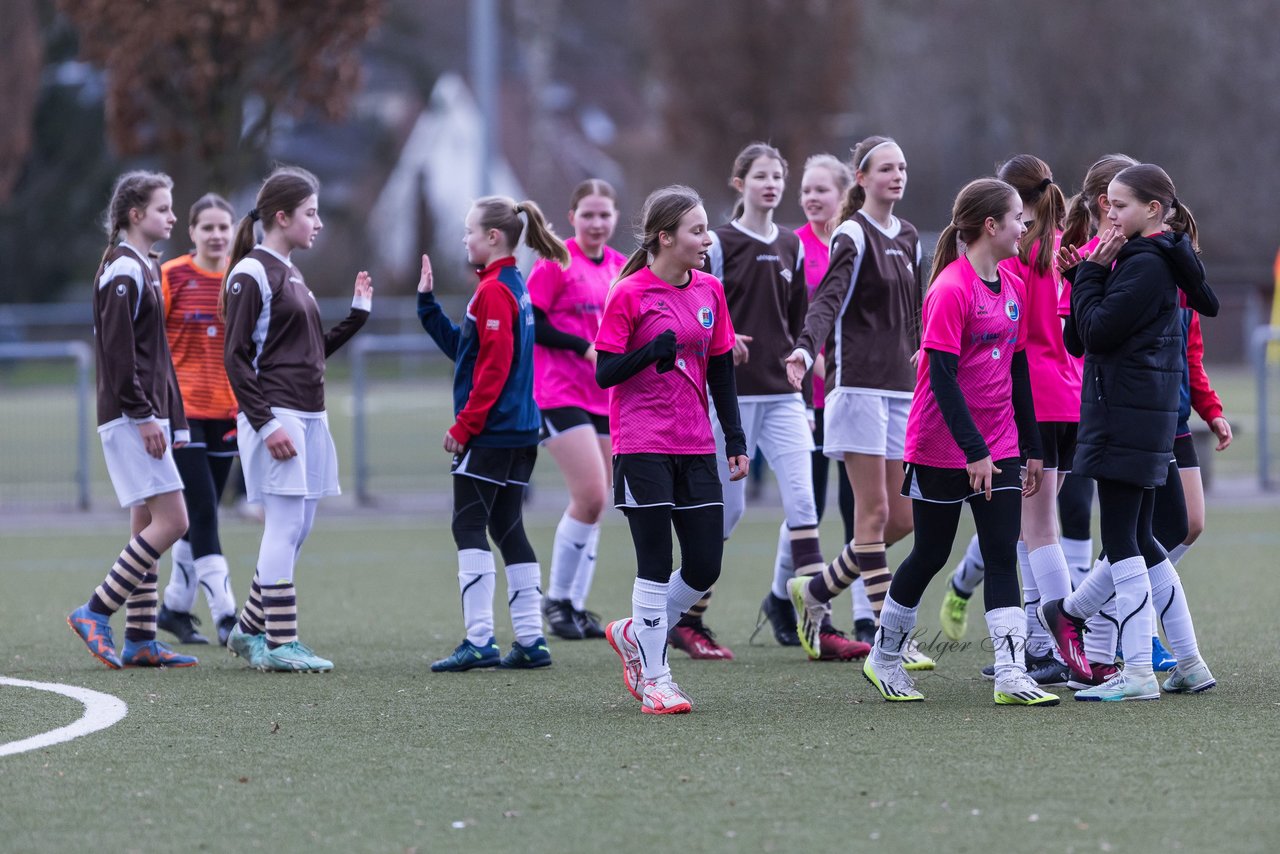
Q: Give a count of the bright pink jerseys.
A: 6